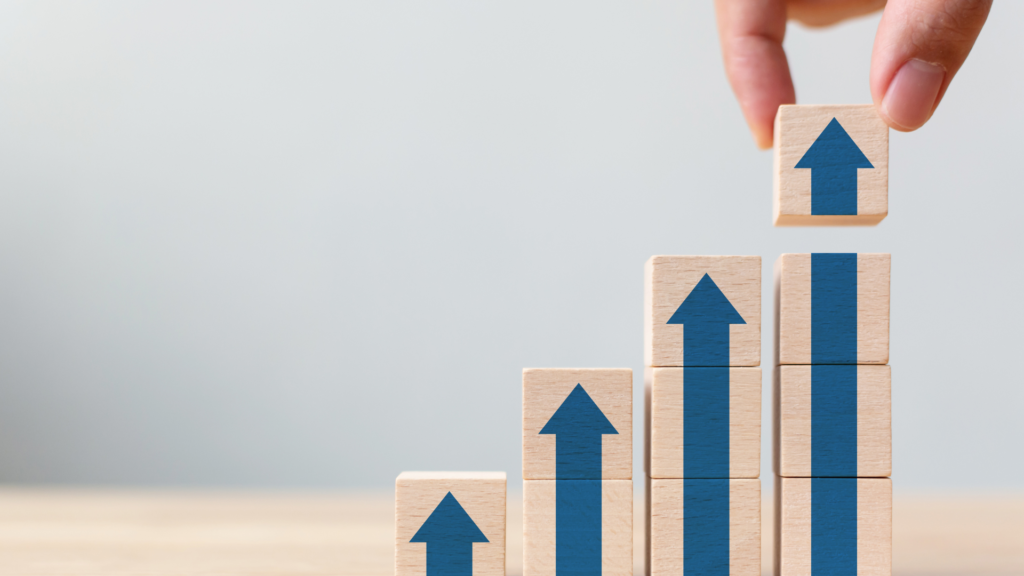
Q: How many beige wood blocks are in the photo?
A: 10